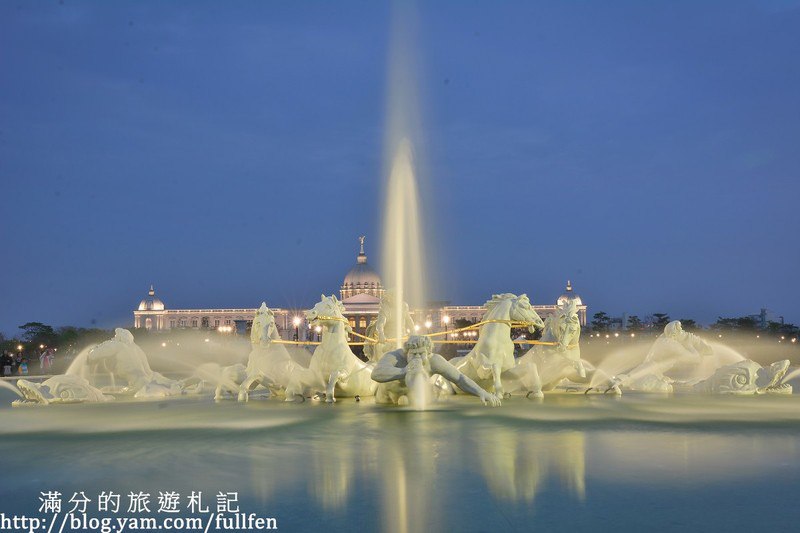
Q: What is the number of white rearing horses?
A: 4